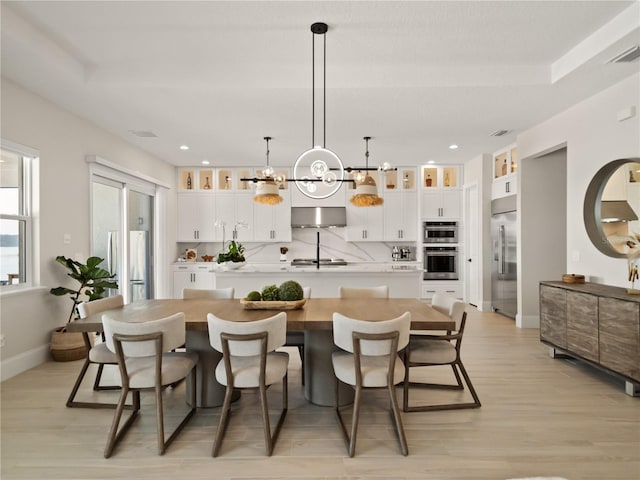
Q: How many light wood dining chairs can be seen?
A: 8